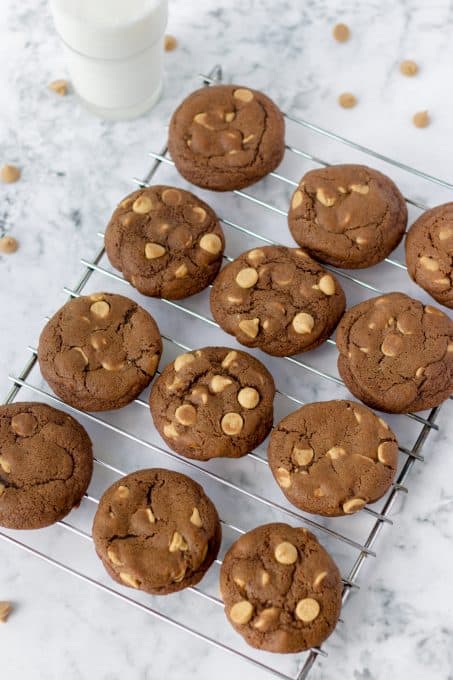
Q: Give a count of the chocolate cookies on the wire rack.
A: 12